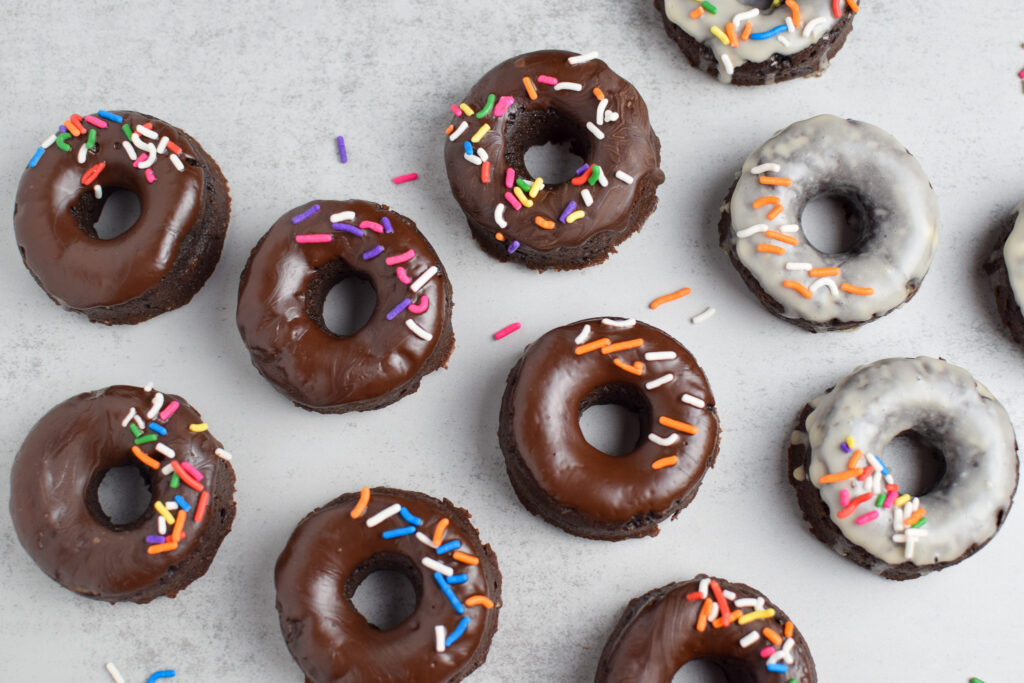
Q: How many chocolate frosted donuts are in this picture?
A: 7